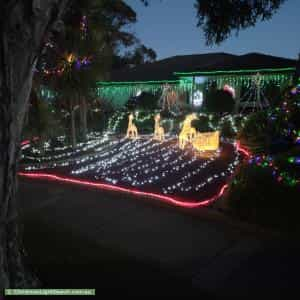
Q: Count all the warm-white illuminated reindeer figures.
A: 3